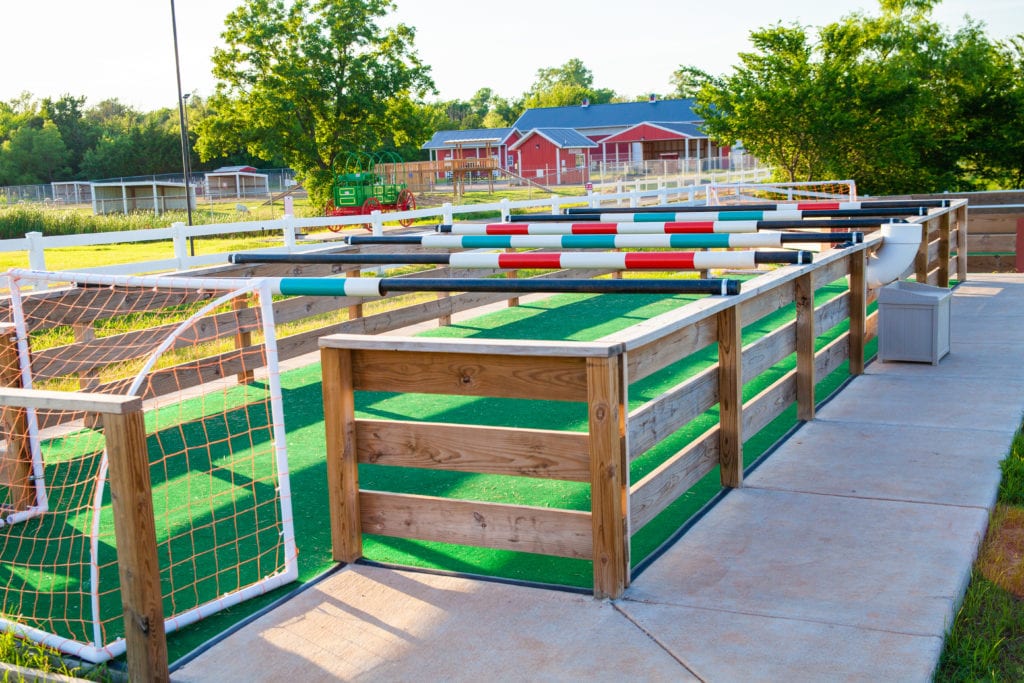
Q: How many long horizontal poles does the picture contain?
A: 6